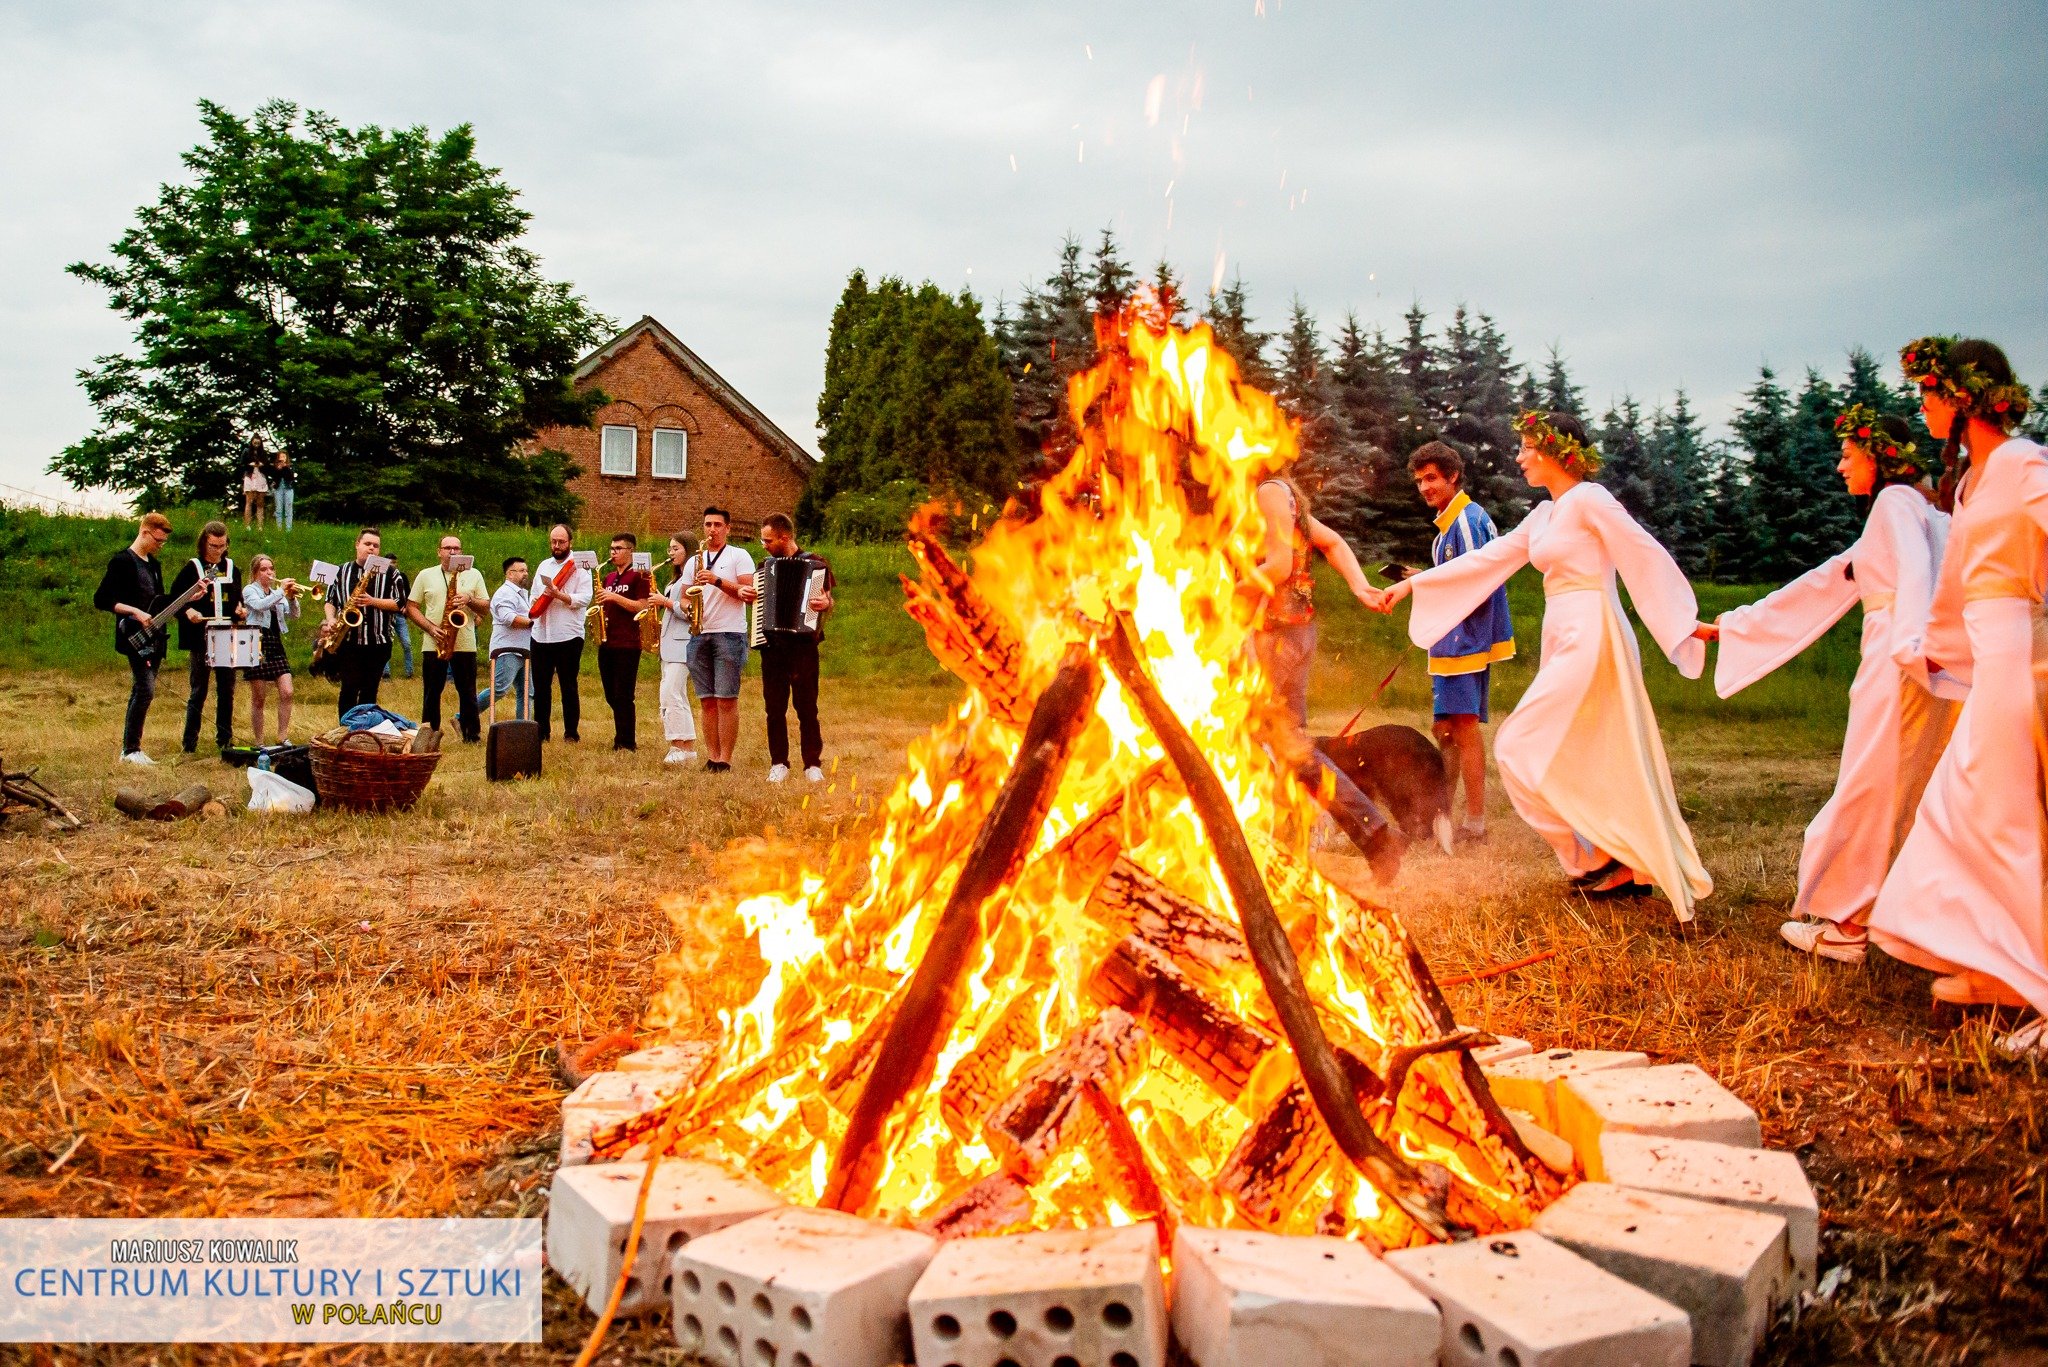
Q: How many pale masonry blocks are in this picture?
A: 13